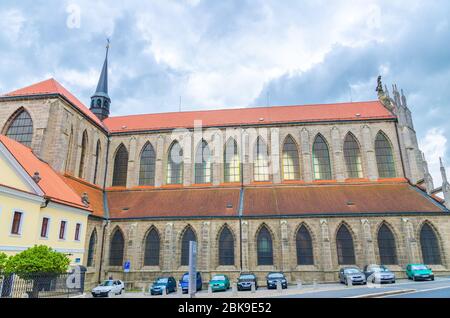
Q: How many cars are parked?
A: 9